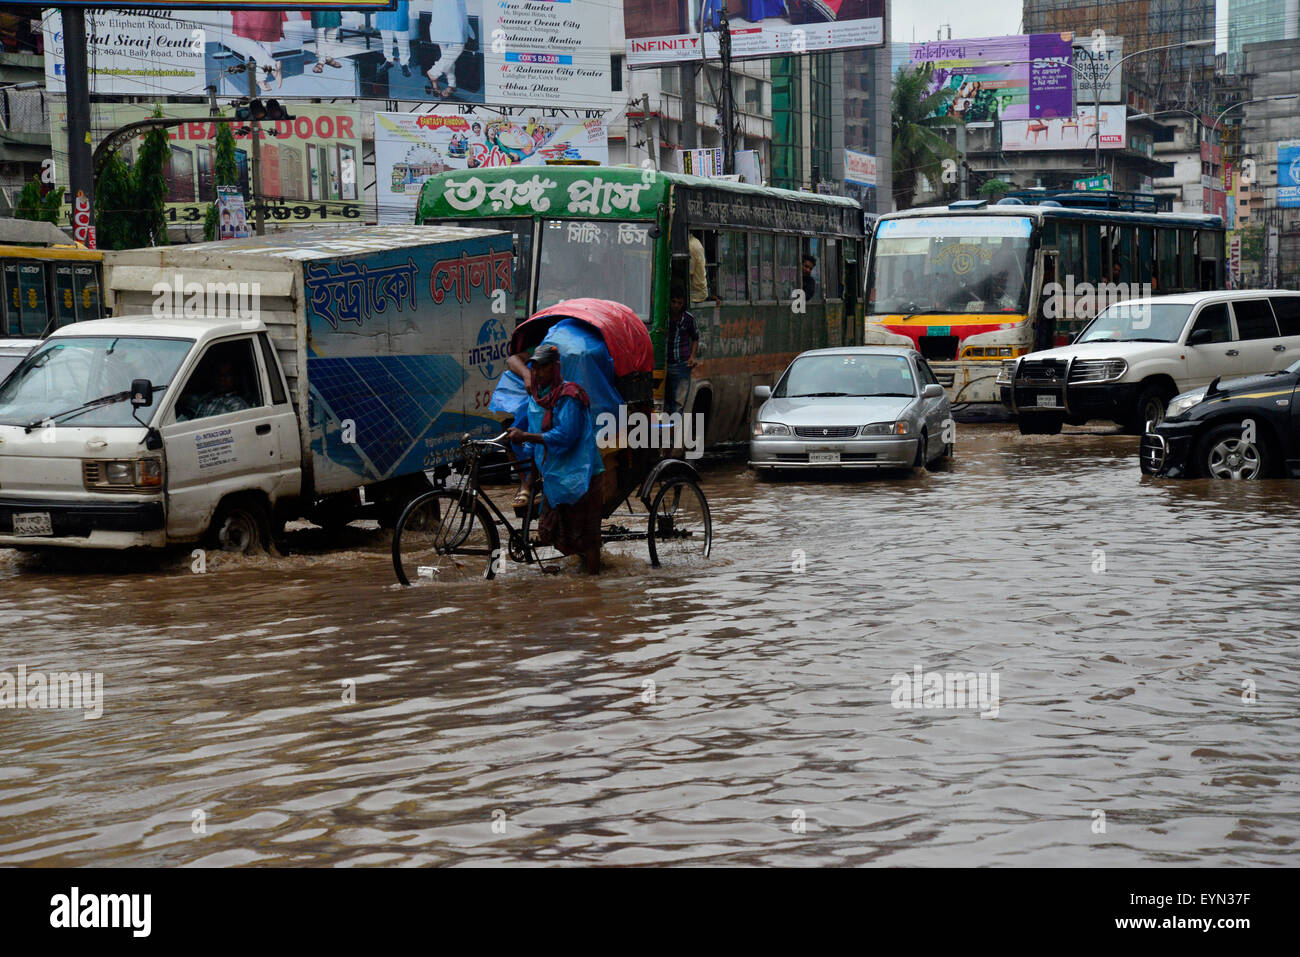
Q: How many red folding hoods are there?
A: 1